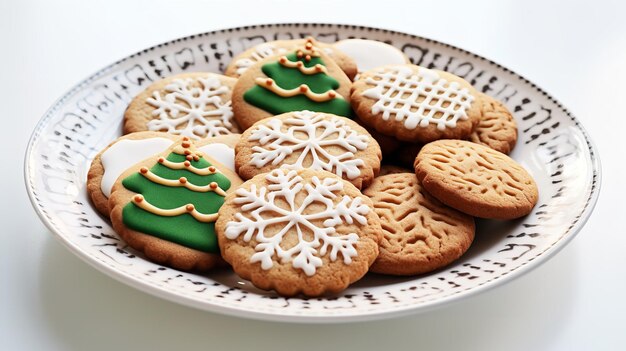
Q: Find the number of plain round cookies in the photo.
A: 3